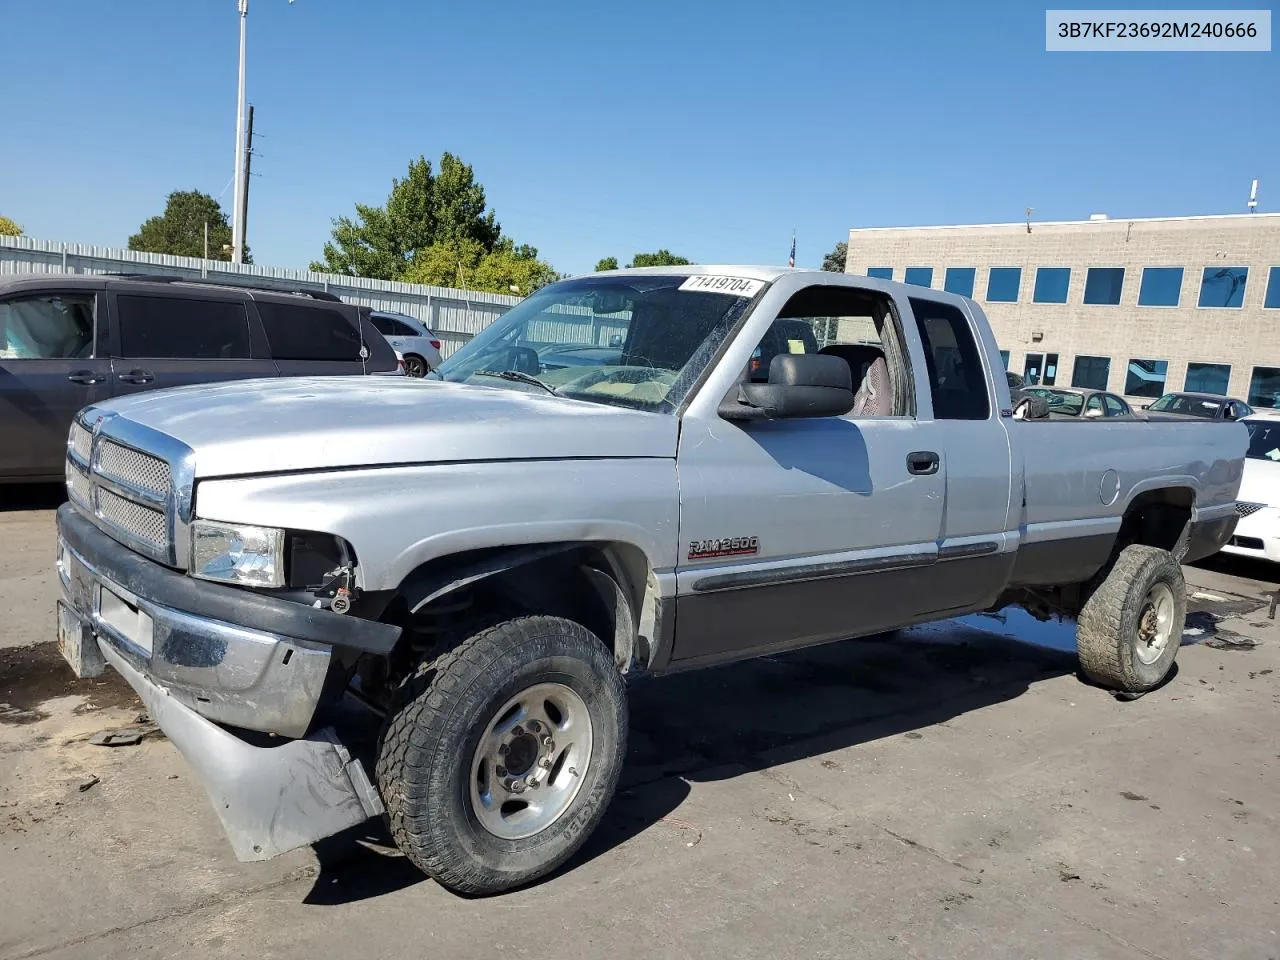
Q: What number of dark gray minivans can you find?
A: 1